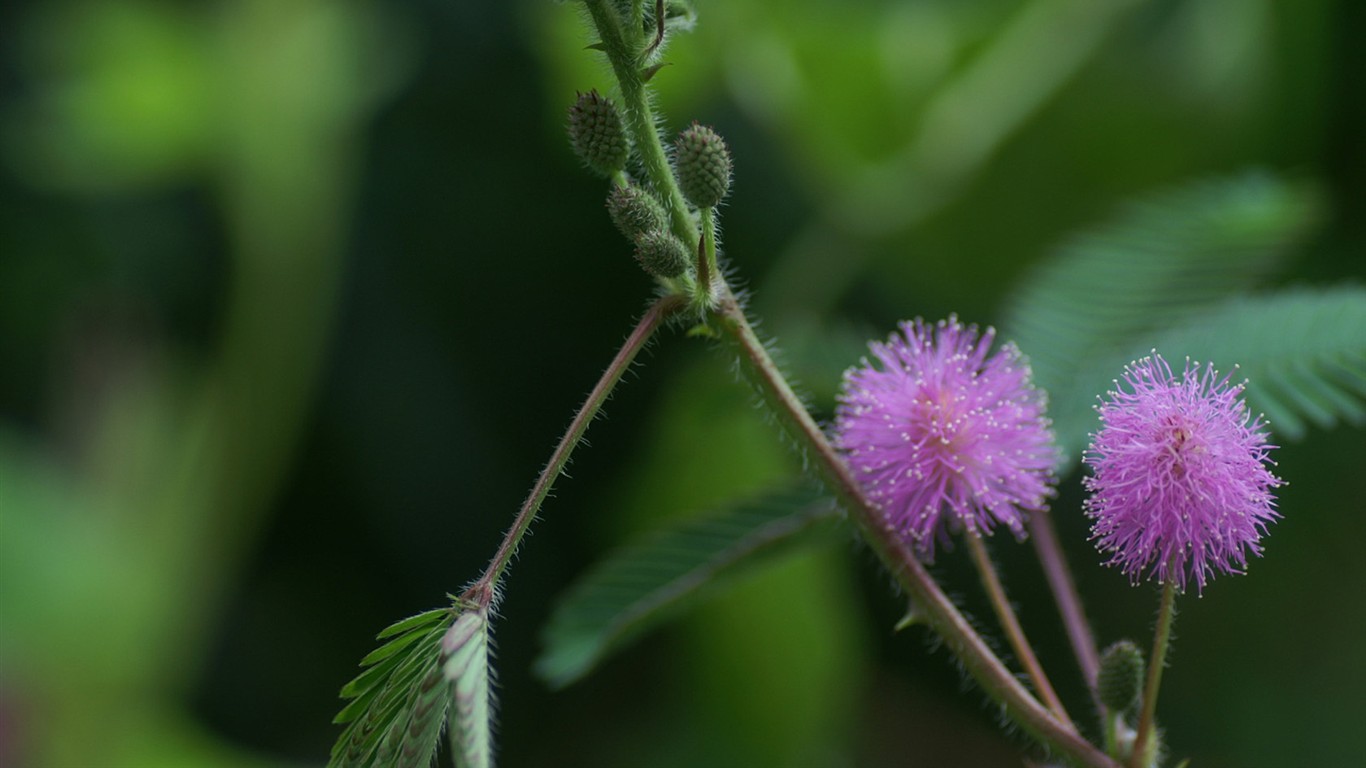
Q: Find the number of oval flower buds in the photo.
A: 5